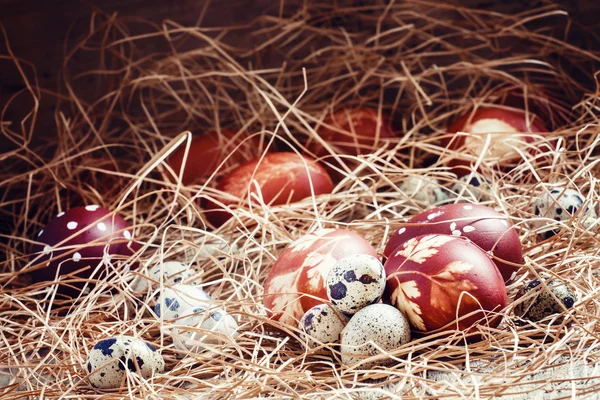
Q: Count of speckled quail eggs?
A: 11